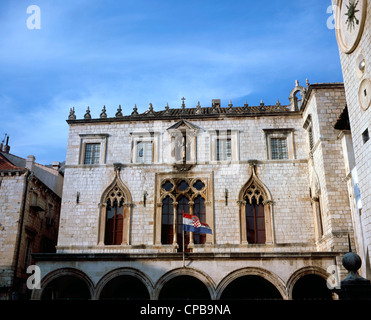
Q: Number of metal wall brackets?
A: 3